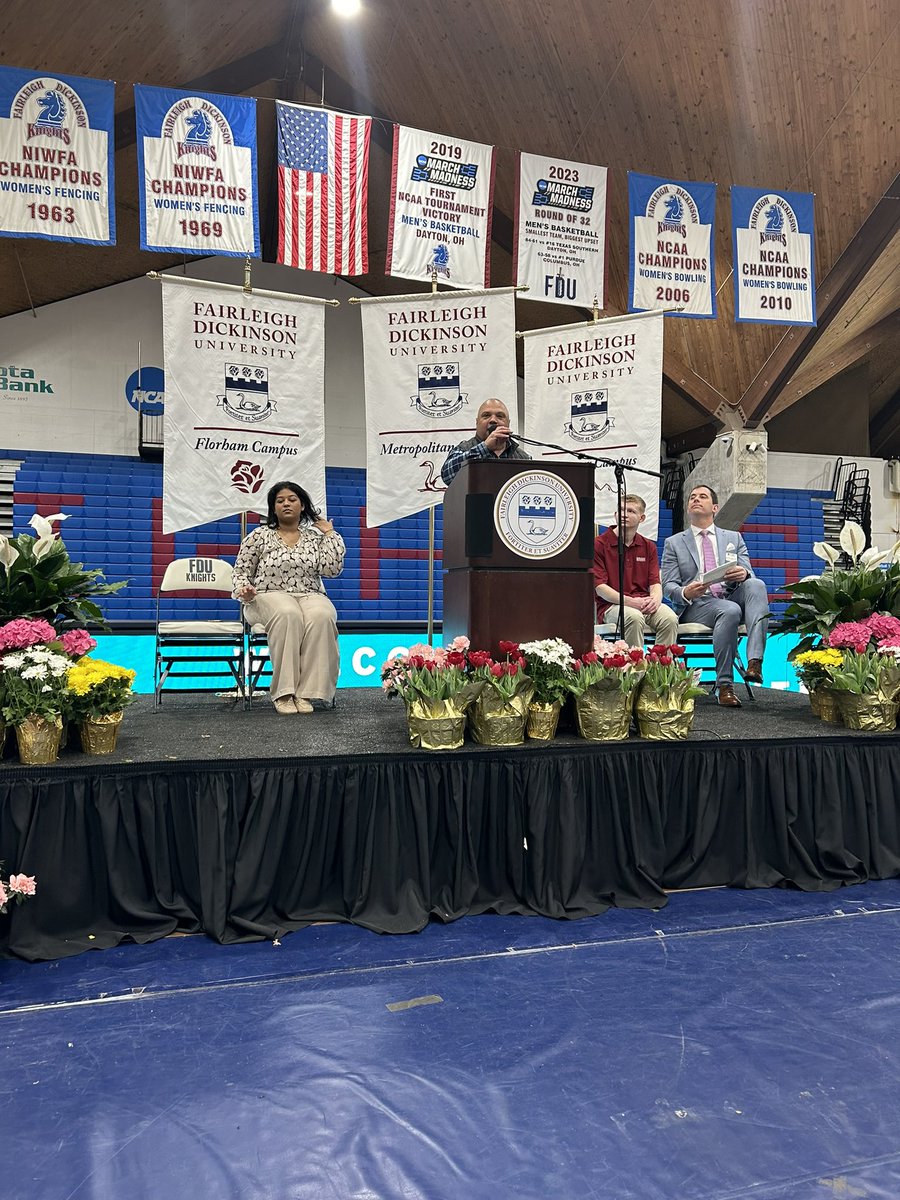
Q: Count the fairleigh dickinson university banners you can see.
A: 3